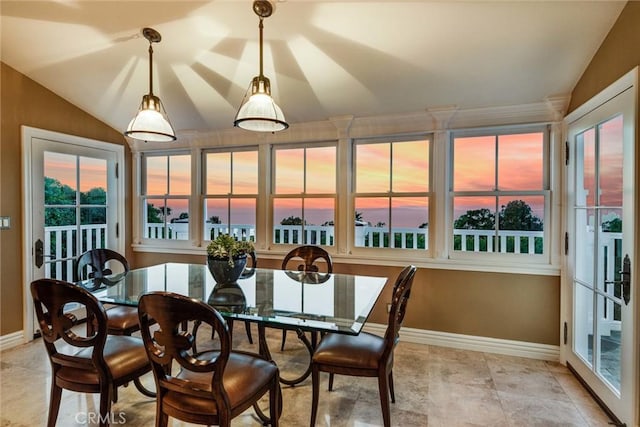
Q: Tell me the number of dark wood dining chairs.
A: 6